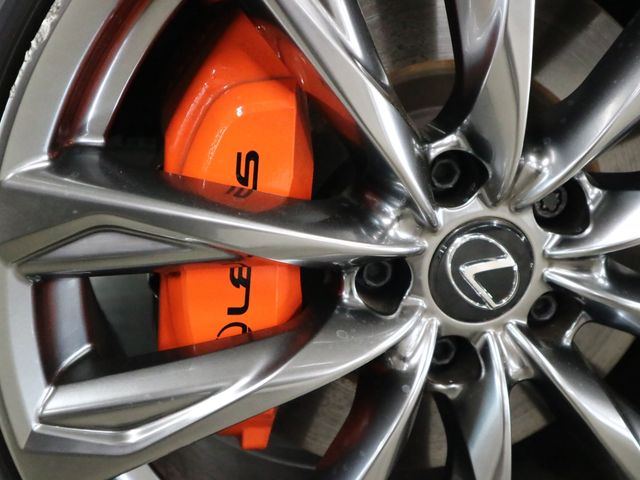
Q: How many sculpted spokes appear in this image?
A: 10